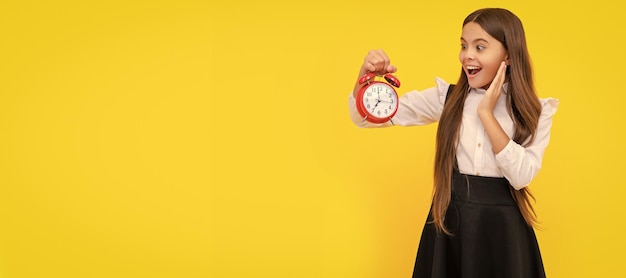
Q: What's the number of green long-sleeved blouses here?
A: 0